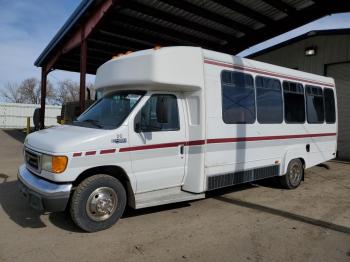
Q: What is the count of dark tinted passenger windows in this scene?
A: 5